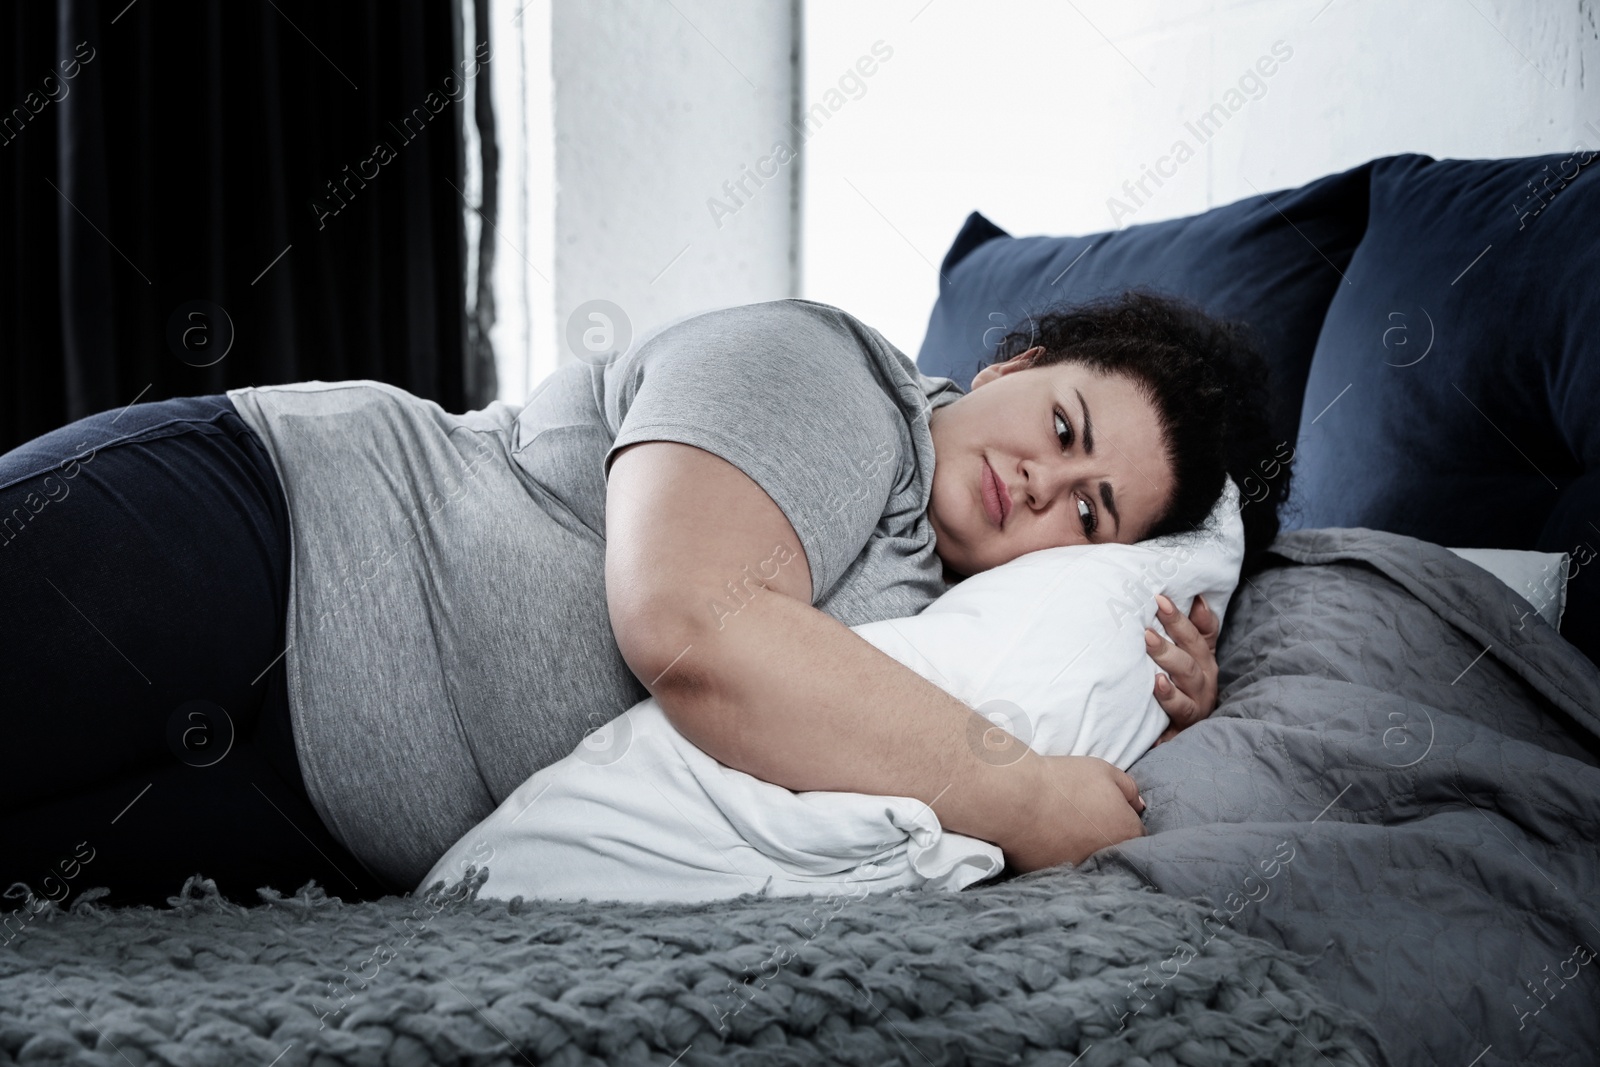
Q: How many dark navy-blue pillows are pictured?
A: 2